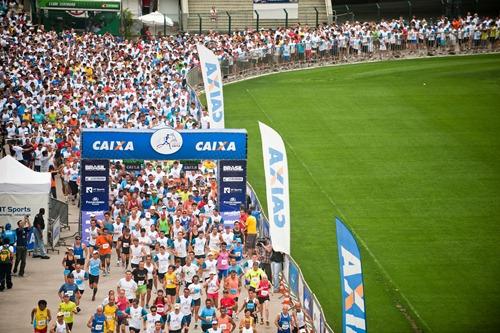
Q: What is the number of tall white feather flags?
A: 2